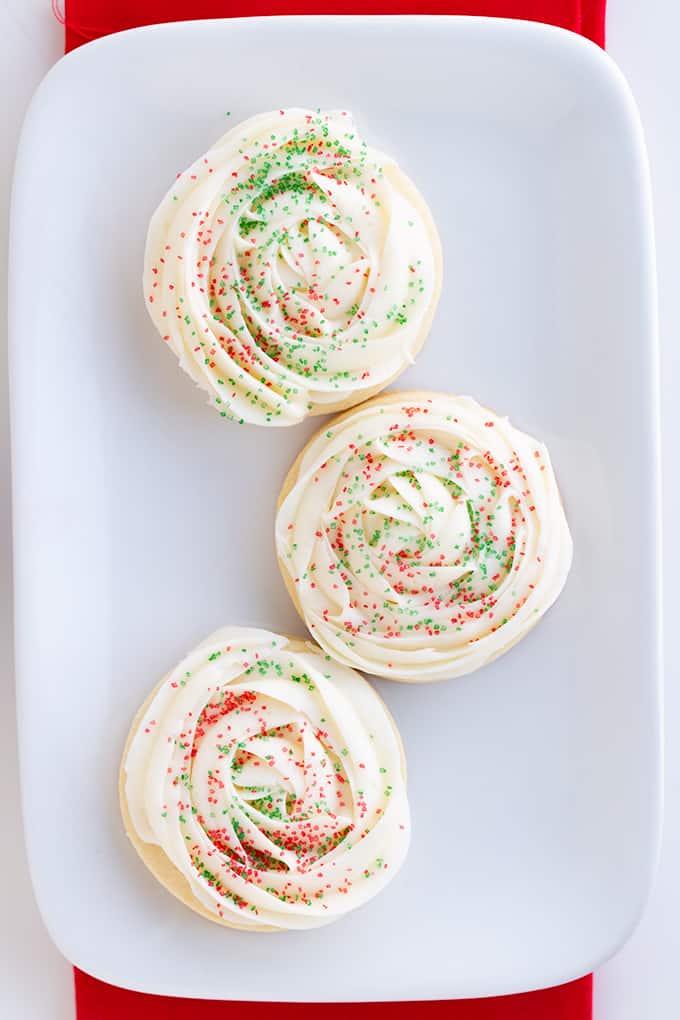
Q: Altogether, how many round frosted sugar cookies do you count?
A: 3